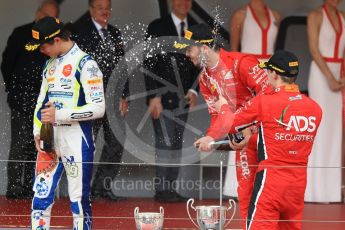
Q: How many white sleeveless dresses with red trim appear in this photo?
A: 2